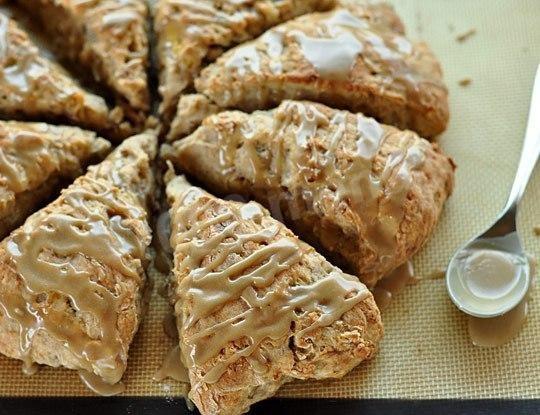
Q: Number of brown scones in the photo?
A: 8